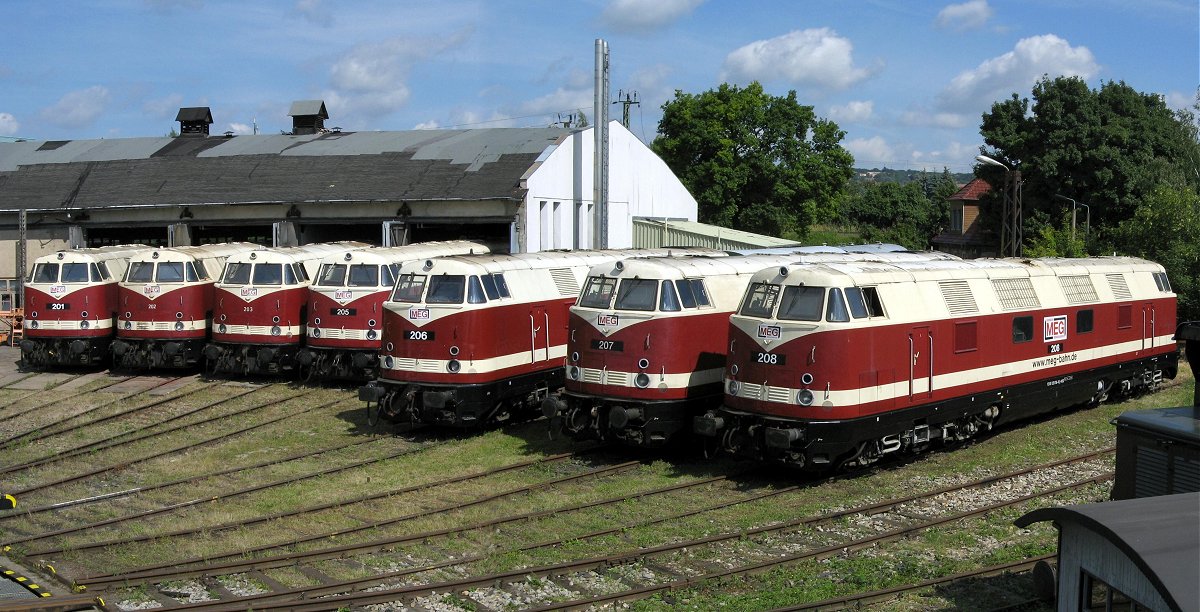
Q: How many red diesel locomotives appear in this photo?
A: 7